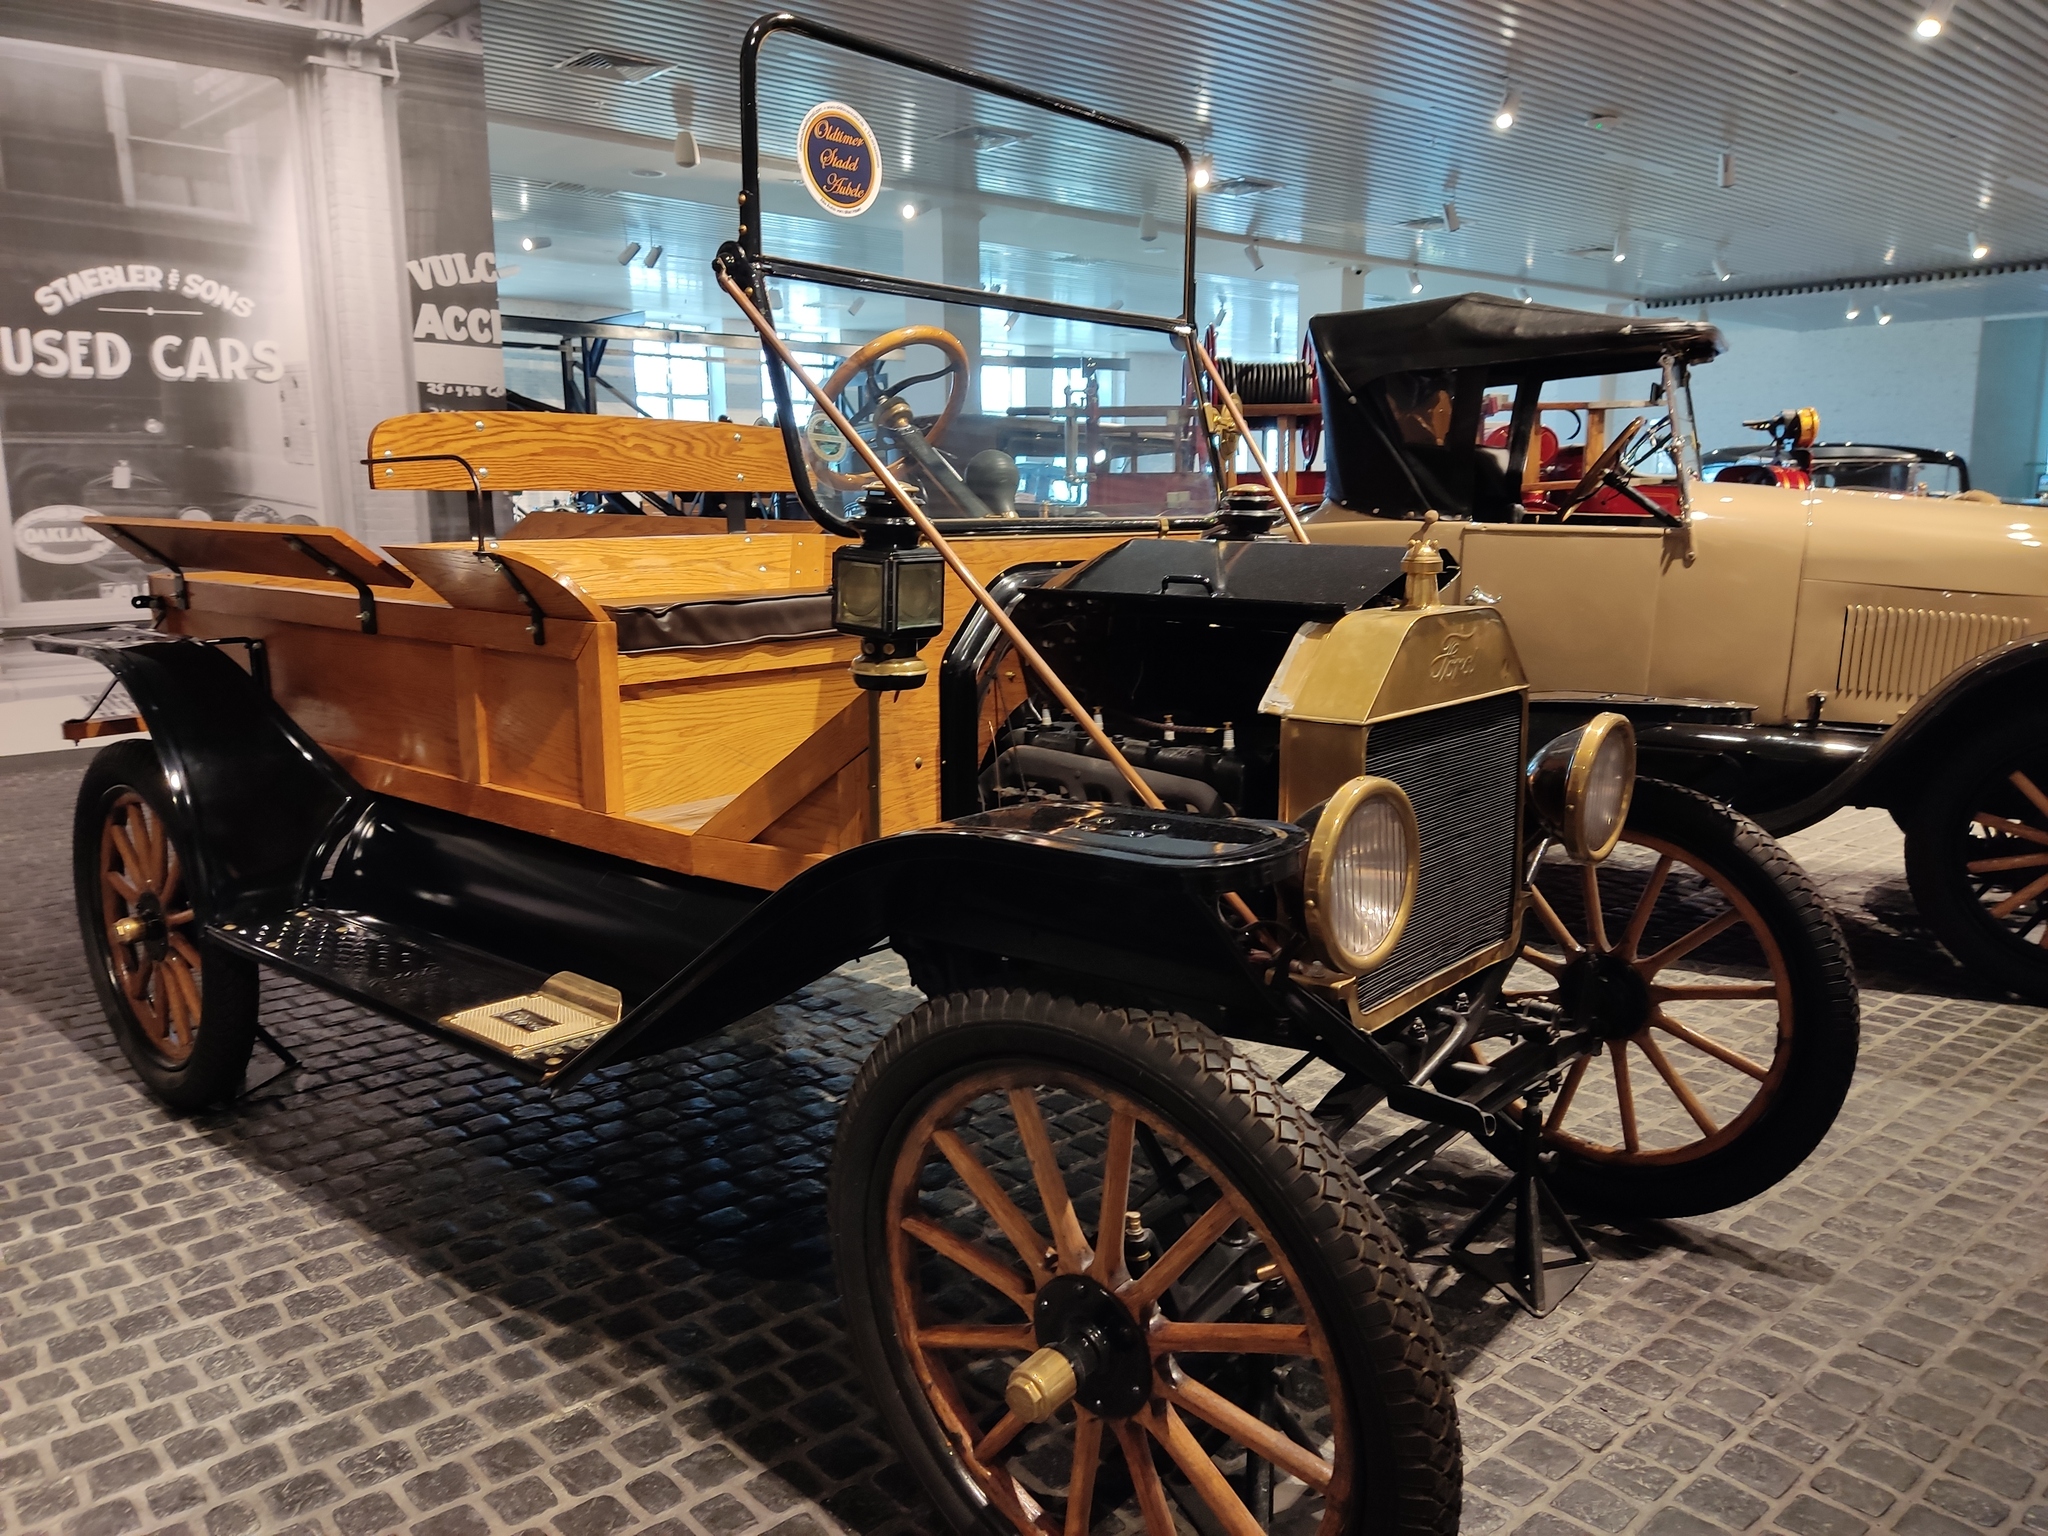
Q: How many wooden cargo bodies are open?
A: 1